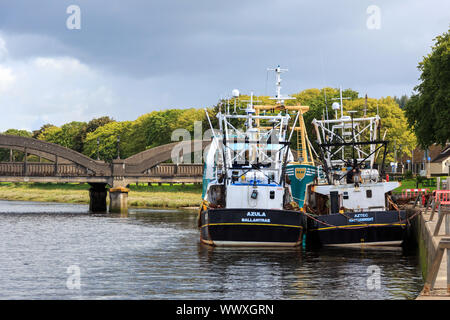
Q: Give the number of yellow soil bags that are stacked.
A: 0